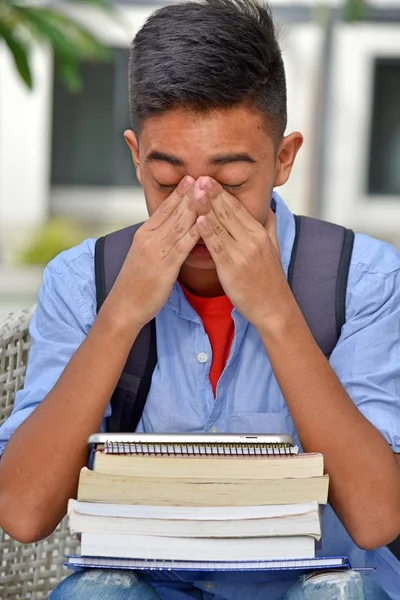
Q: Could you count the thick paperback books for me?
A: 4